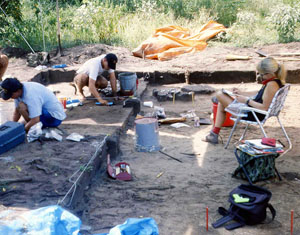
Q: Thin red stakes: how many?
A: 2